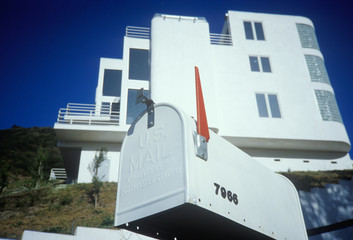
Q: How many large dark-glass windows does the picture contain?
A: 3